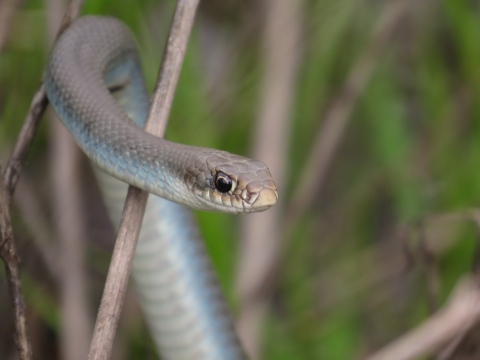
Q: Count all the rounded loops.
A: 1